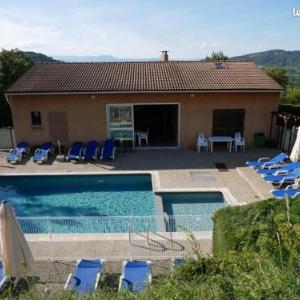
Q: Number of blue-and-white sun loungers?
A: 13